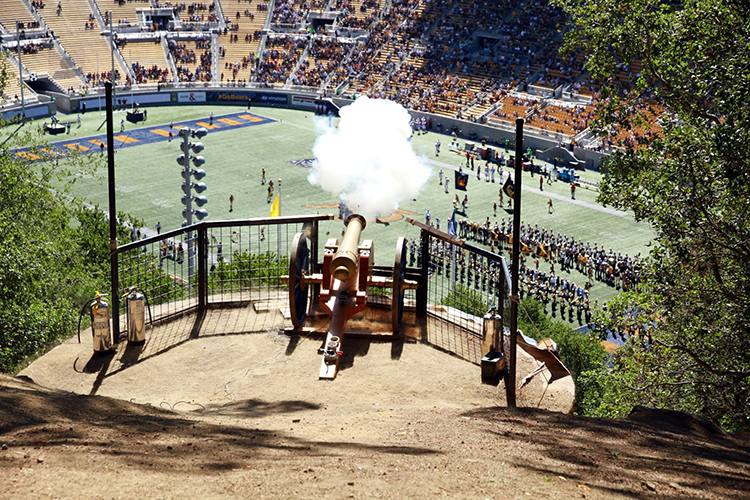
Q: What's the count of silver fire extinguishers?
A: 3